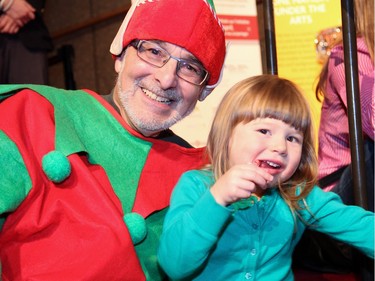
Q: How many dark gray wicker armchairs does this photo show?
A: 0